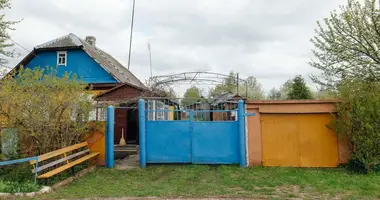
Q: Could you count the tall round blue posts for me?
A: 3